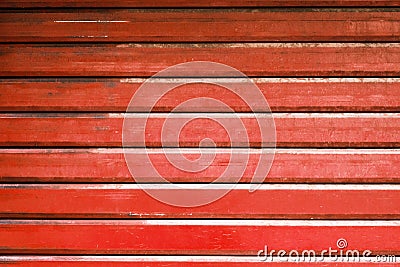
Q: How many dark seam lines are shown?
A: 8